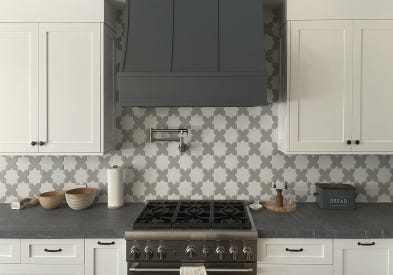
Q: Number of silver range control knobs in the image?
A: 8